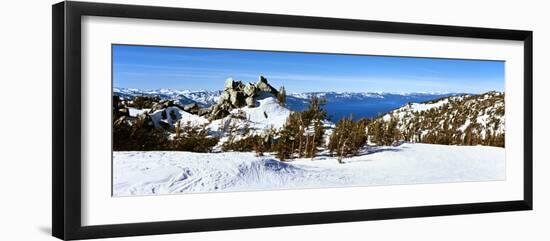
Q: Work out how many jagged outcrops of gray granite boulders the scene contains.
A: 1